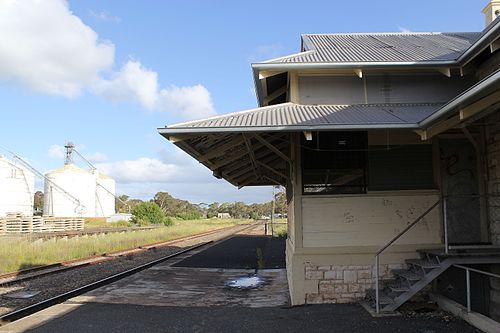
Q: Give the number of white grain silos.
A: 3